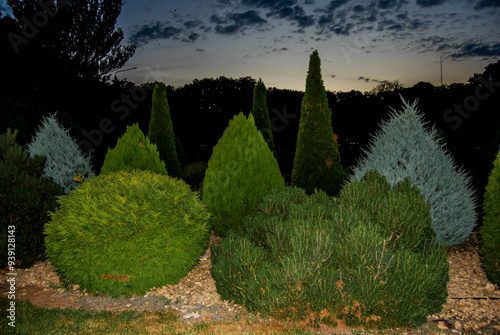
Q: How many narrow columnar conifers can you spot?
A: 3